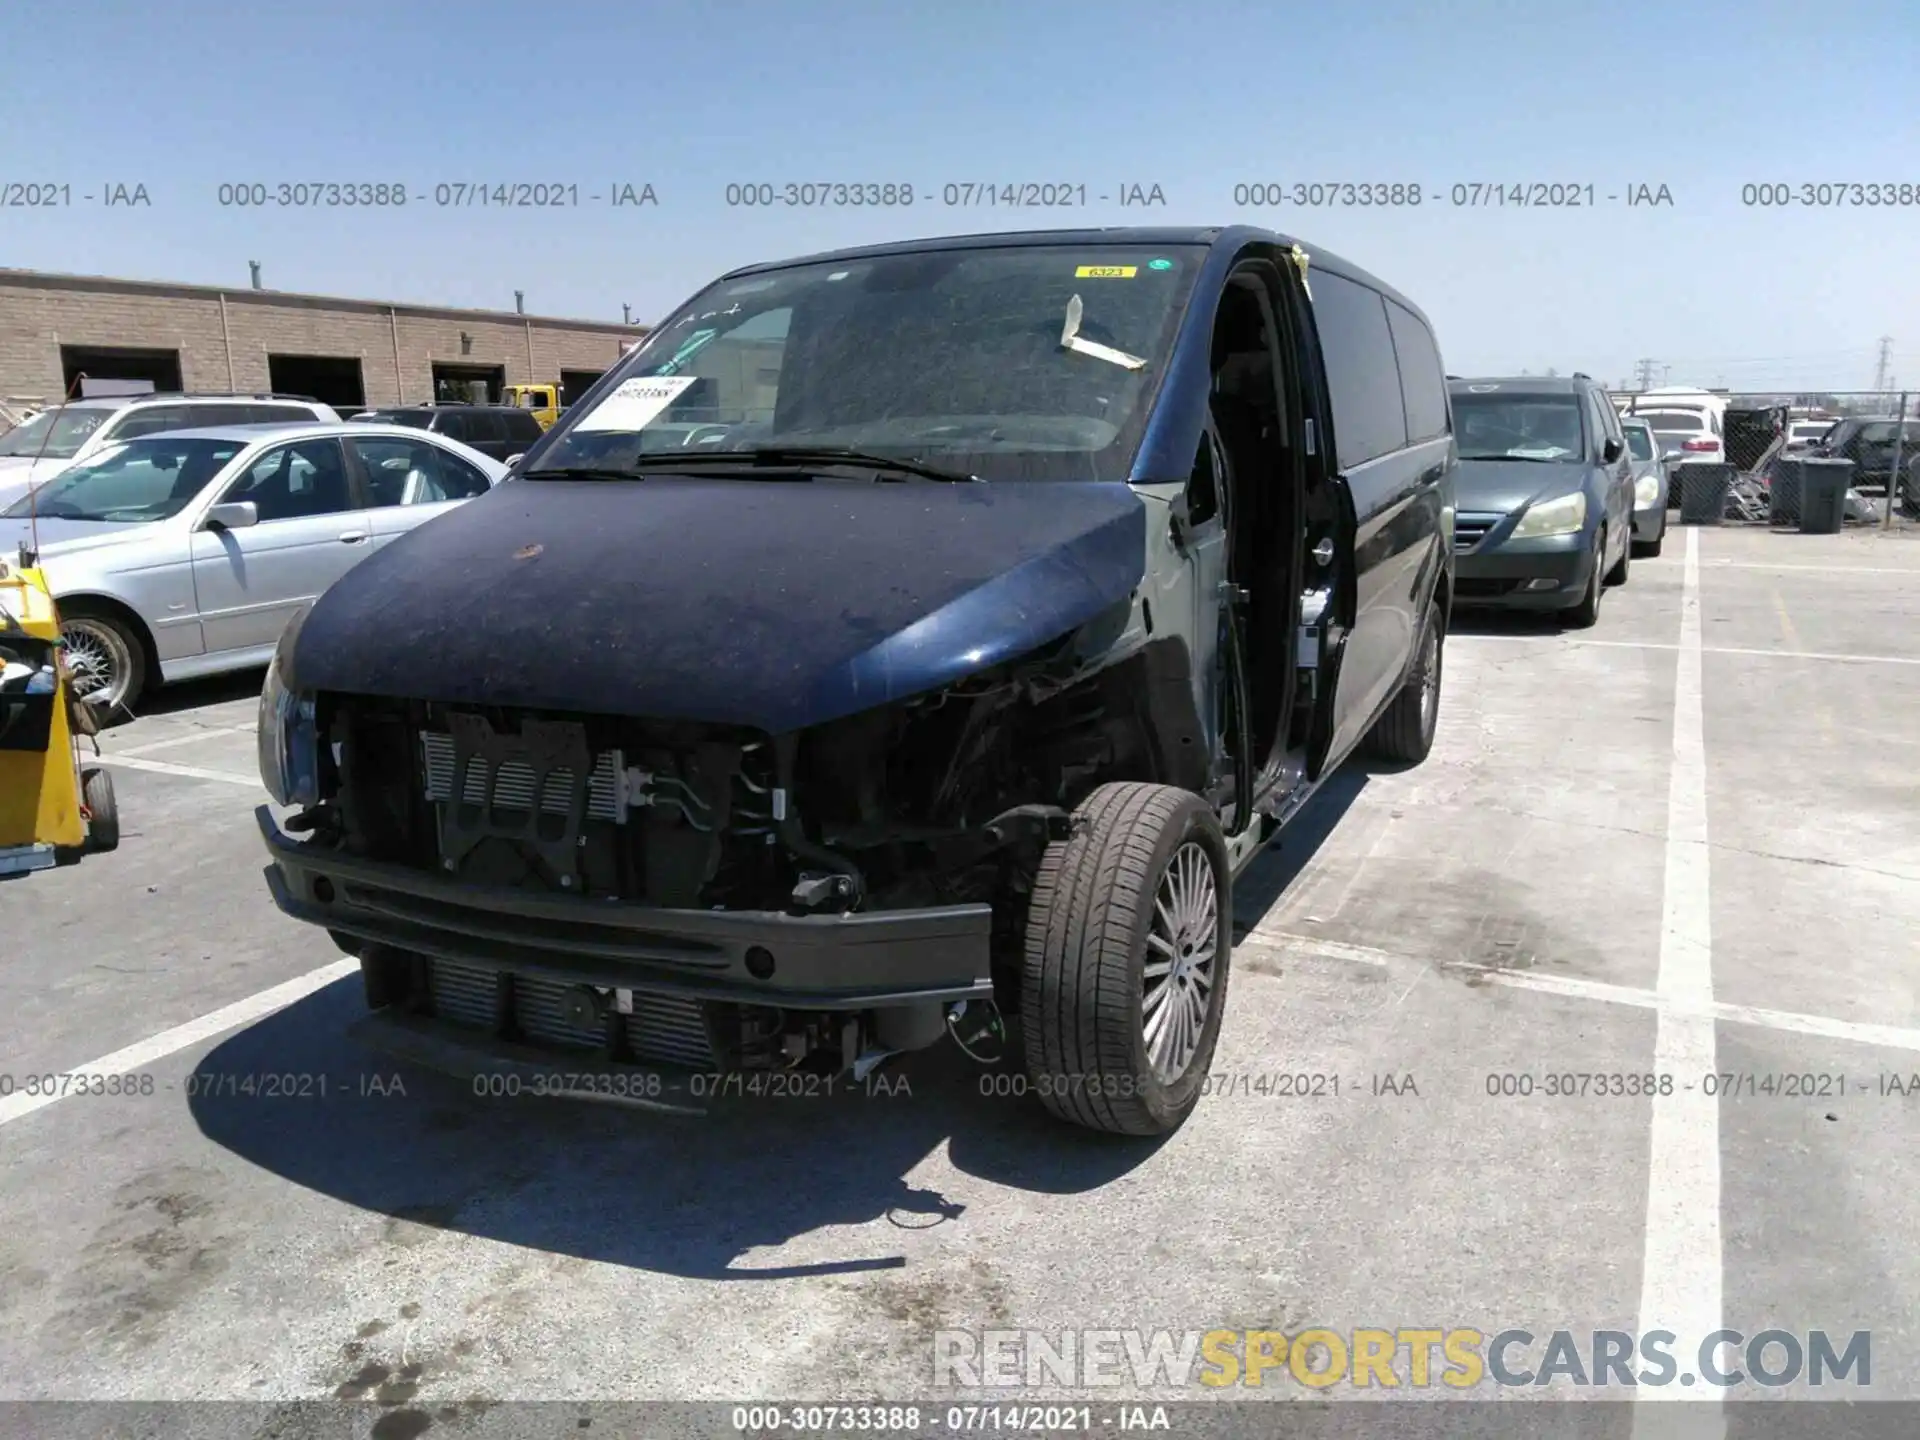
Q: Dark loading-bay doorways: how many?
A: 4